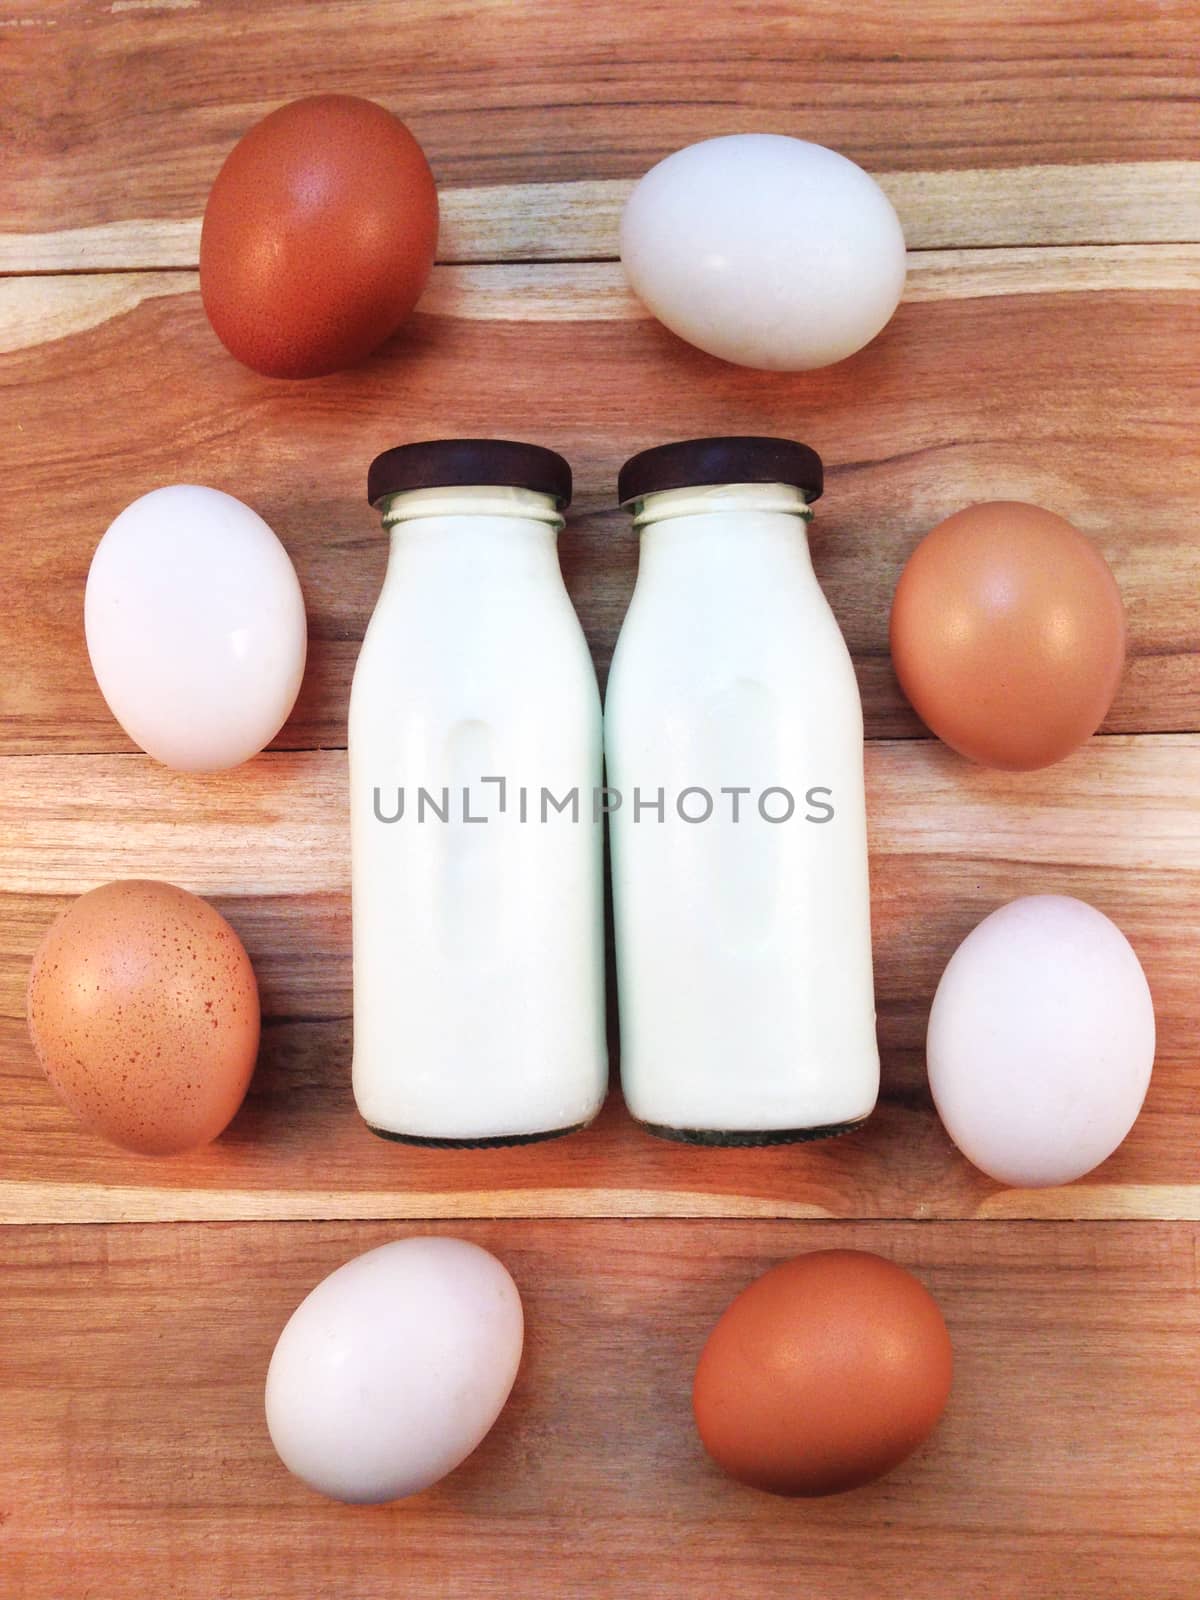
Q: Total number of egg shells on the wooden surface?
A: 8